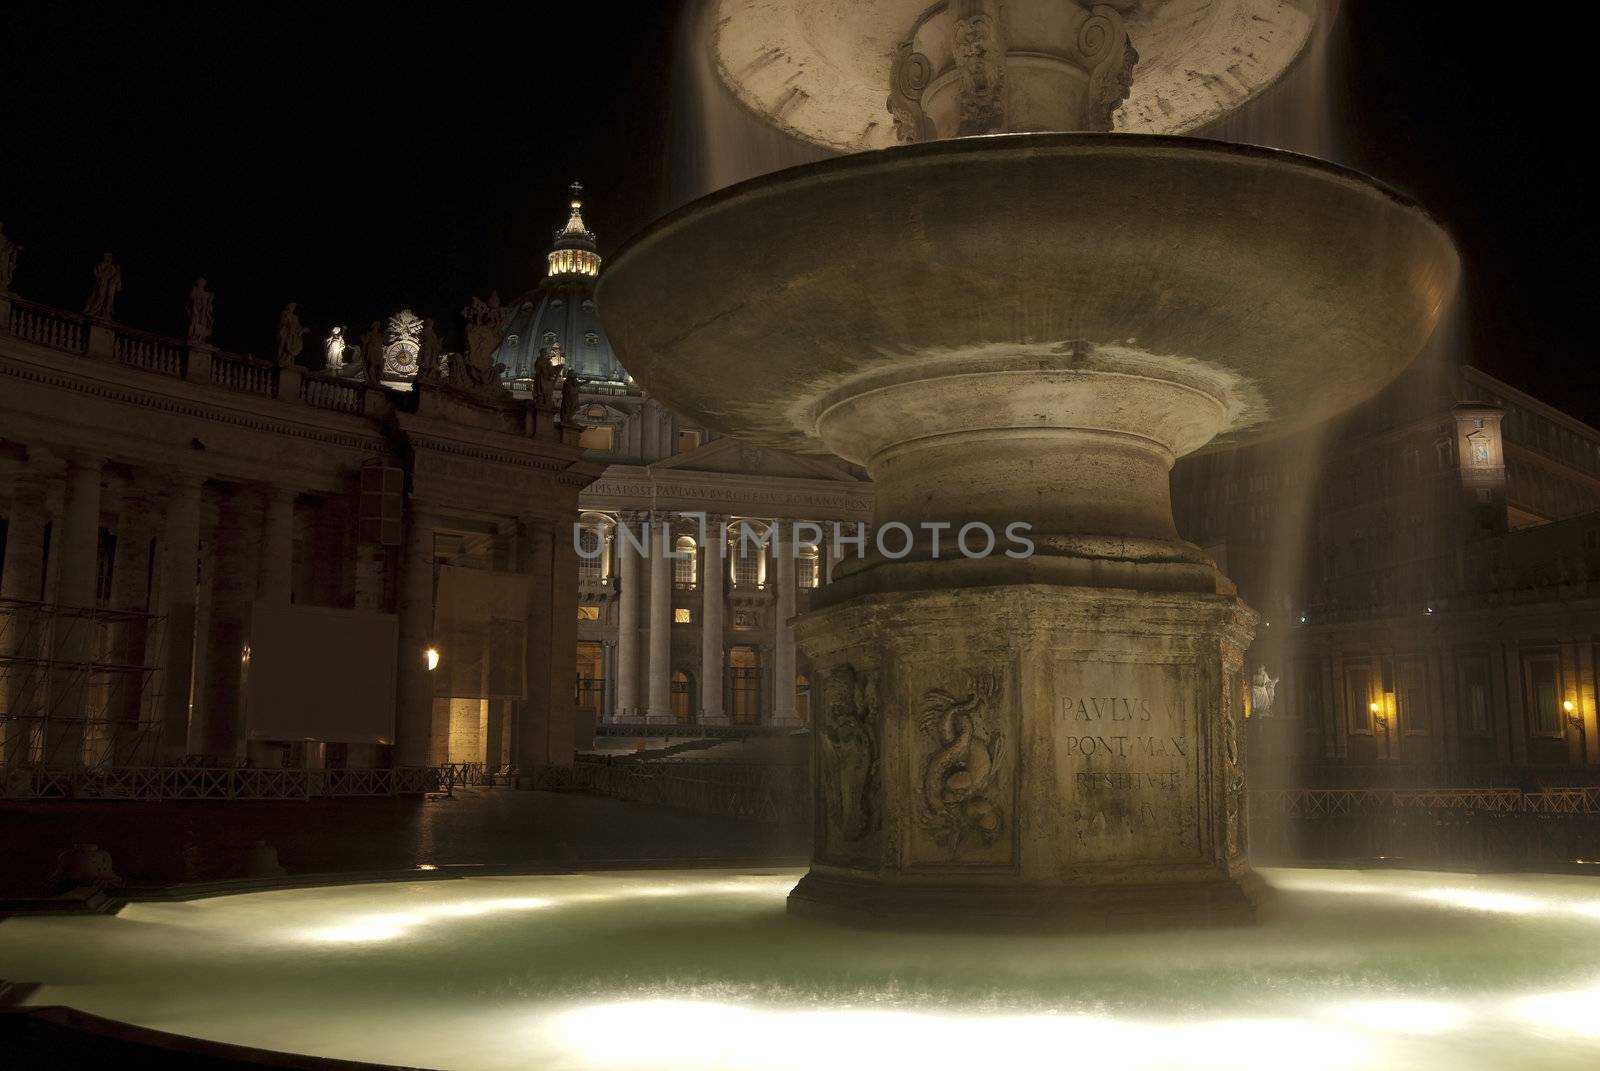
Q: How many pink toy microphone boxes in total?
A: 0